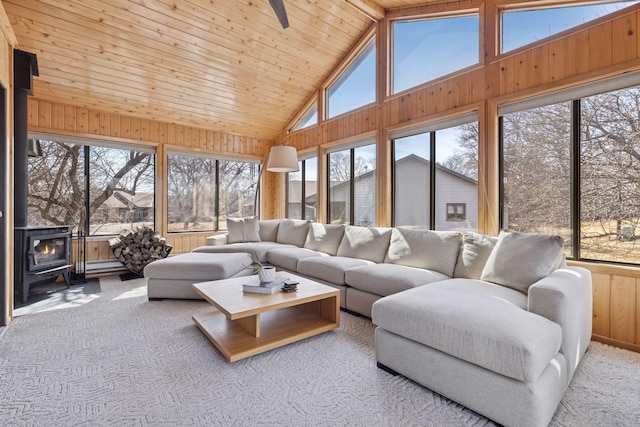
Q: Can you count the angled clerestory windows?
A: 4